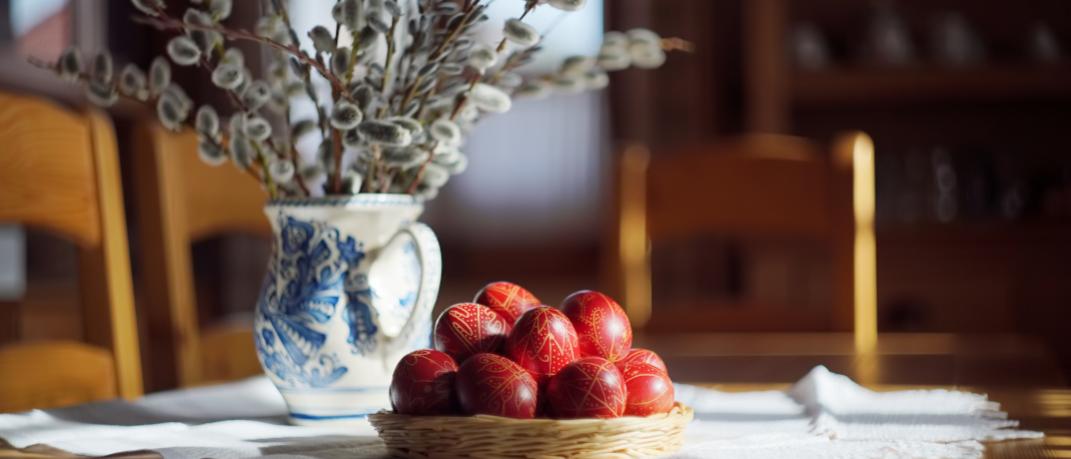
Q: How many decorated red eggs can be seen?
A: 9